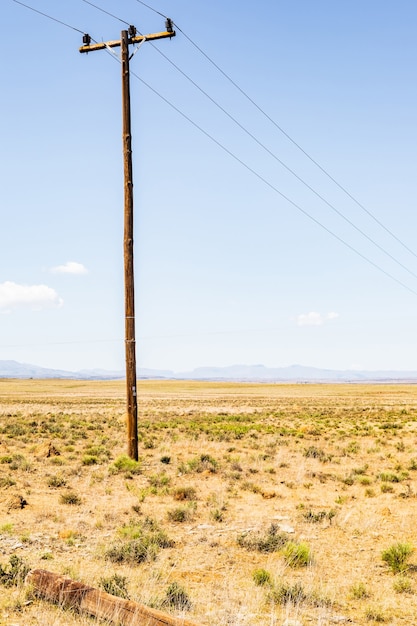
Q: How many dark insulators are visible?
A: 3